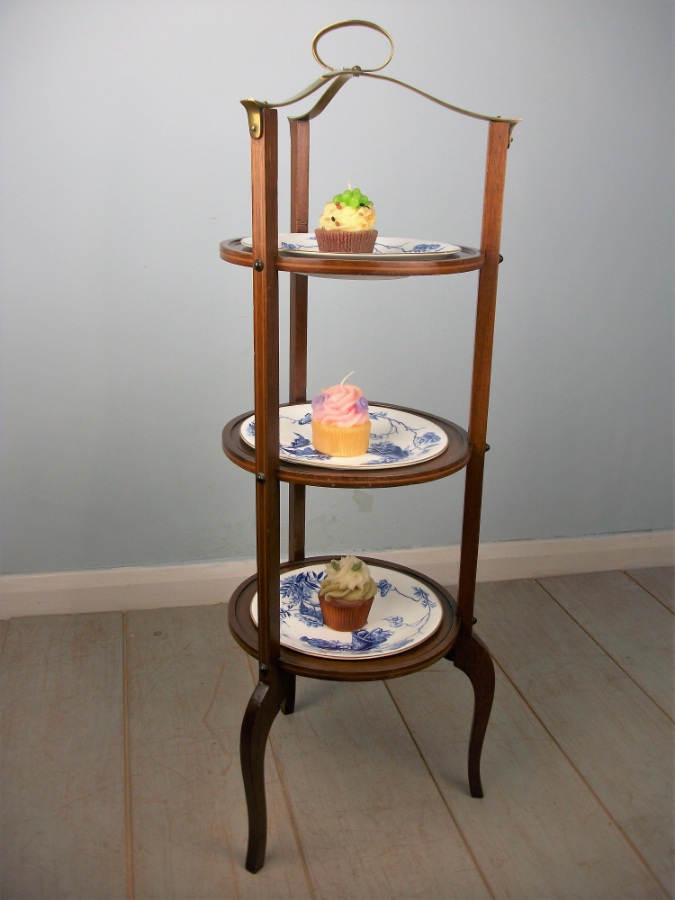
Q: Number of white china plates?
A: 3